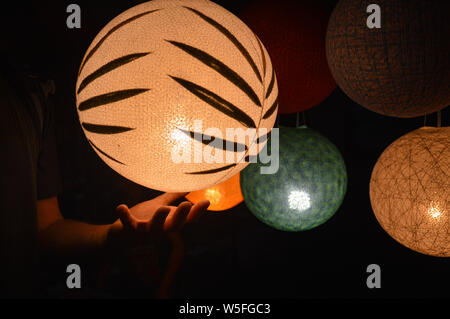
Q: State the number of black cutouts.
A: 15